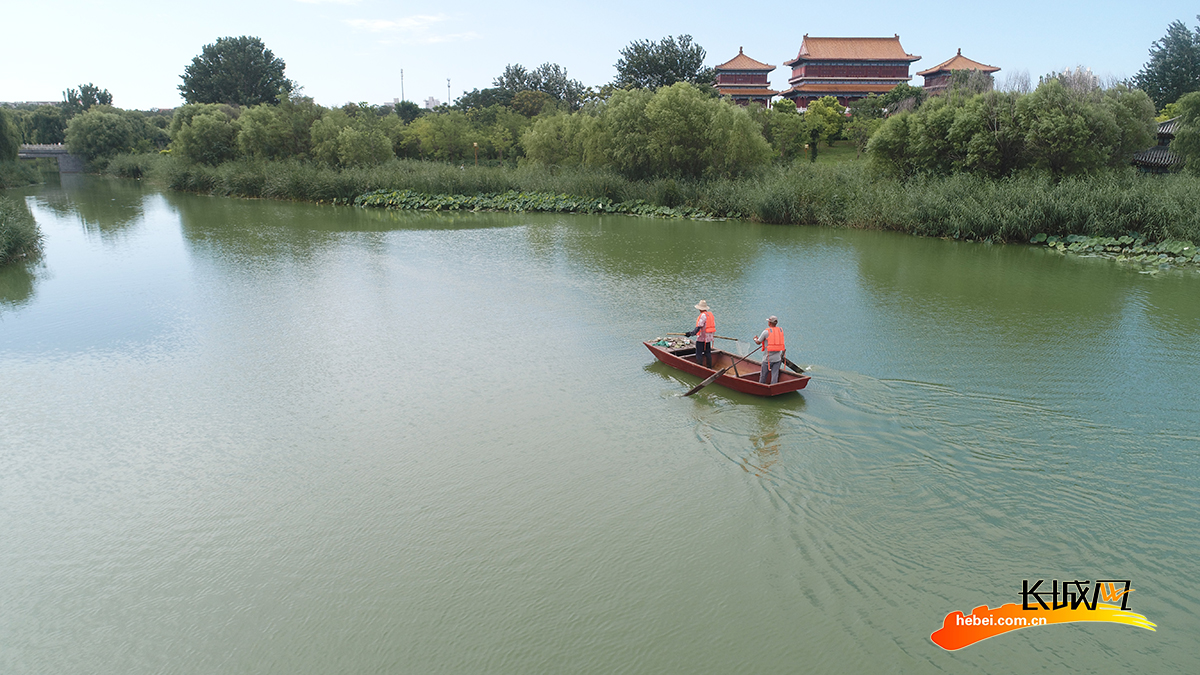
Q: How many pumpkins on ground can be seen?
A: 0